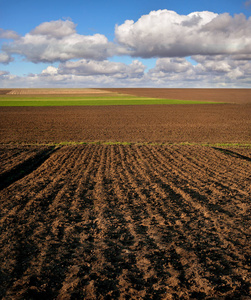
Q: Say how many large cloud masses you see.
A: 2